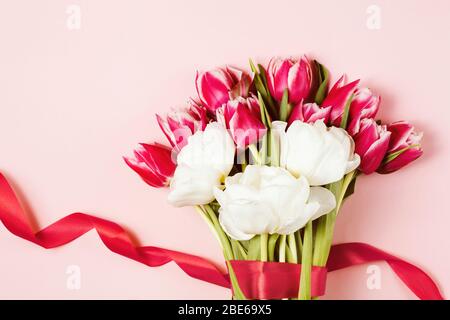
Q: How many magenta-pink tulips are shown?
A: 10